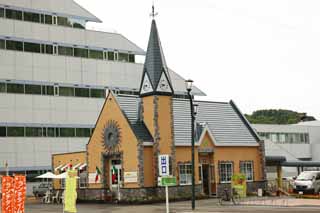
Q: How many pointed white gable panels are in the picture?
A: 2